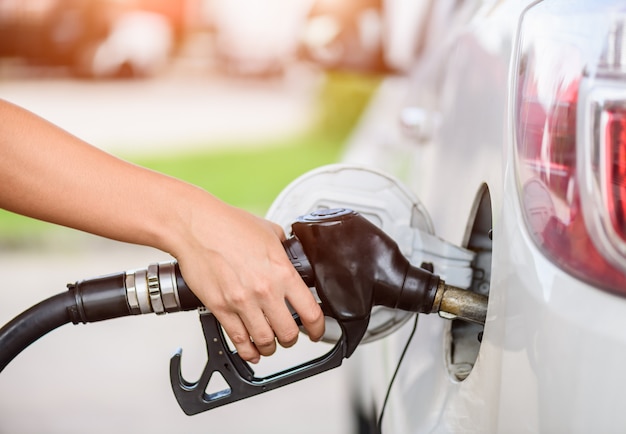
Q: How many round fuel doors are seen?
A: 1